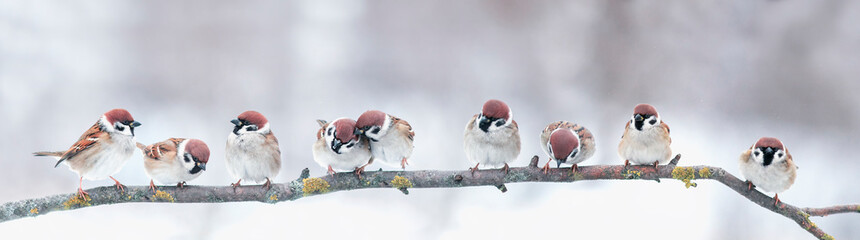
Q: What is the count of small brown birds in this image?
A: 9